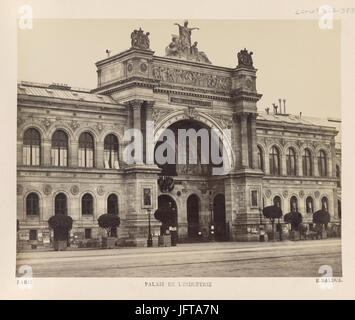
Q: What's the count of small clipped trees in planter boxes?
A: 6